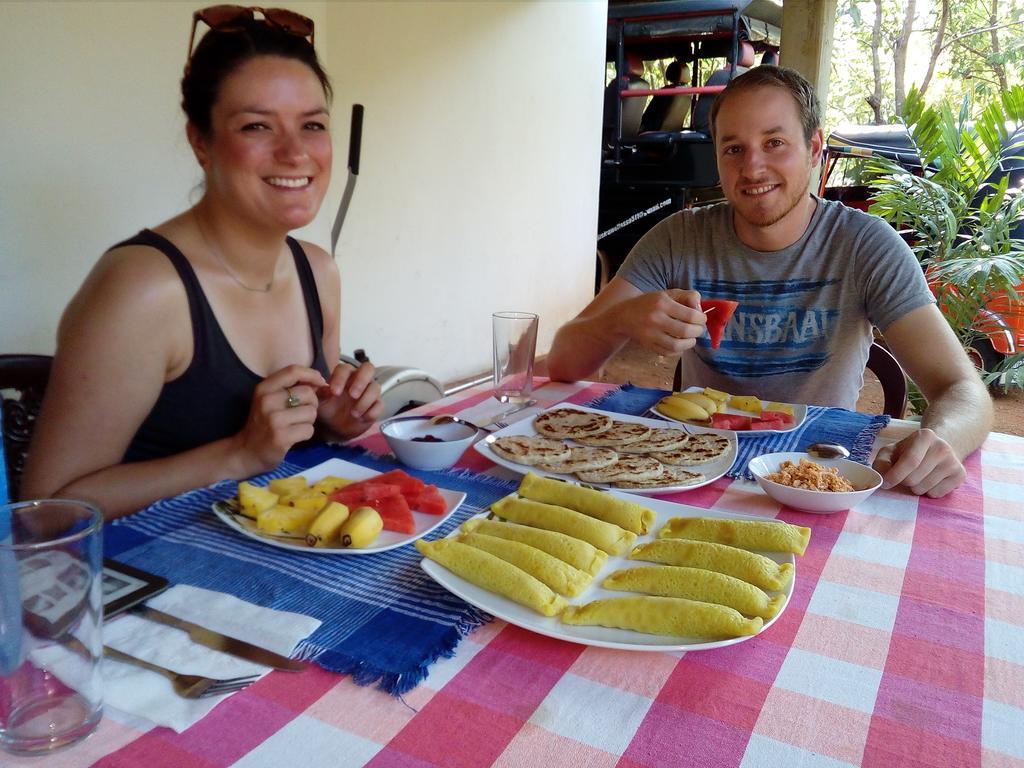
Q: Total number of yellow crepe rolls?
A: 9